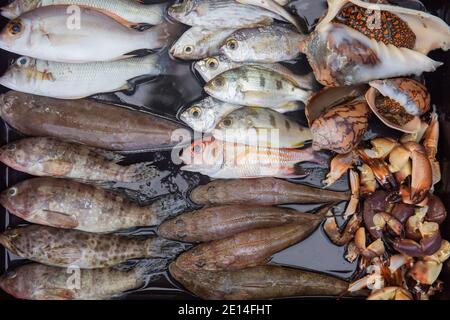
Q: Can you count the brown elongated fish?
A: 5